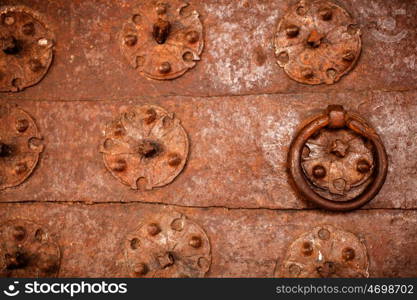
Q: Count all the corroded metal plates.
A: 9